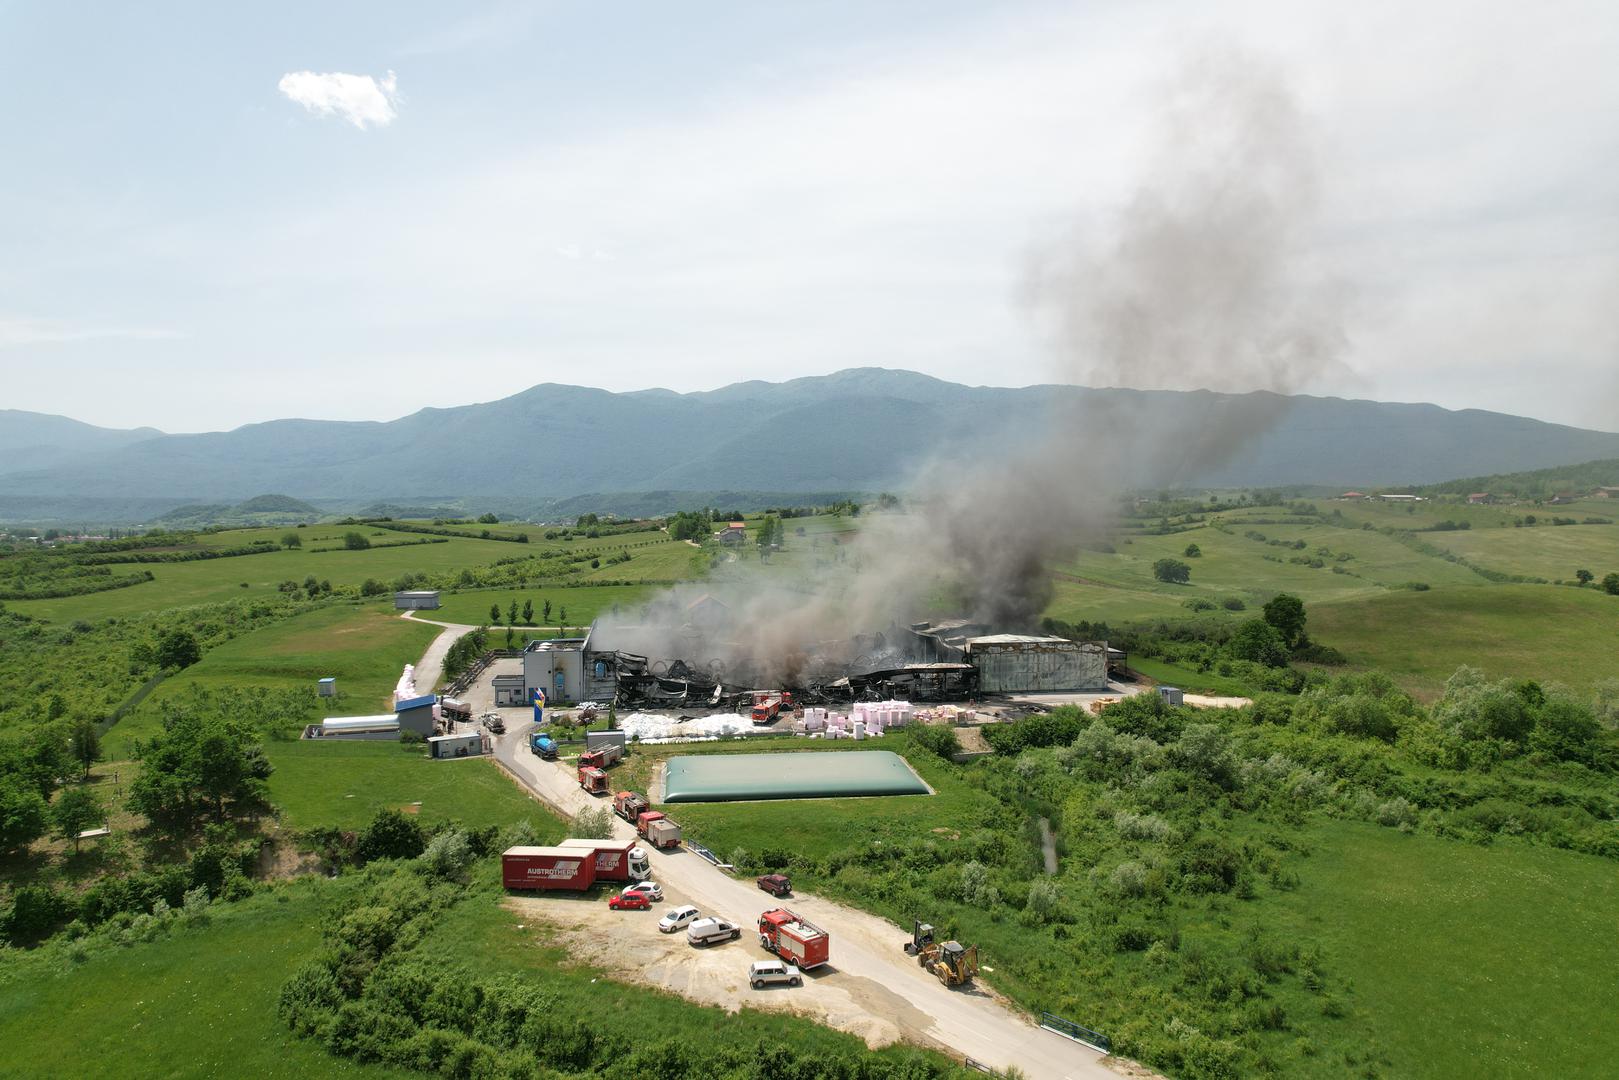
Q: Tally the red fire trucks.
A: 7